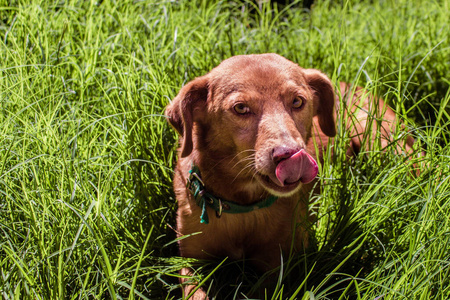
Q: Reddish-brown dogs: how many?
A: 1